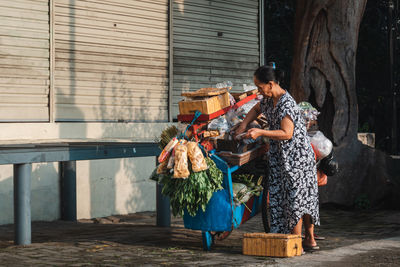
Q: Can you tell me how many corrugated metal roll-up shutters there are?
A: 3